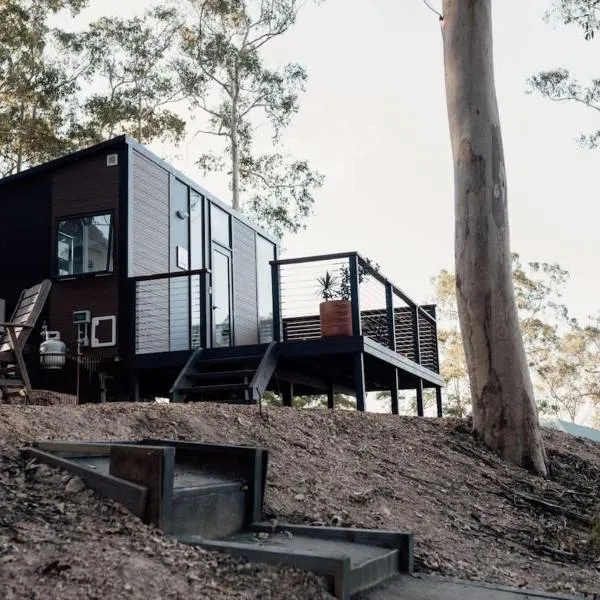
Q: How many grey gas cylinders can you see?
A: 1